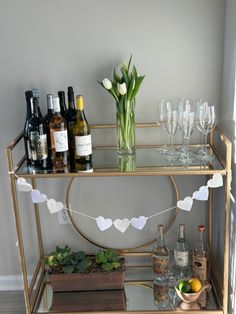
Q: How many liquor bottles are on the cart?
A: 3